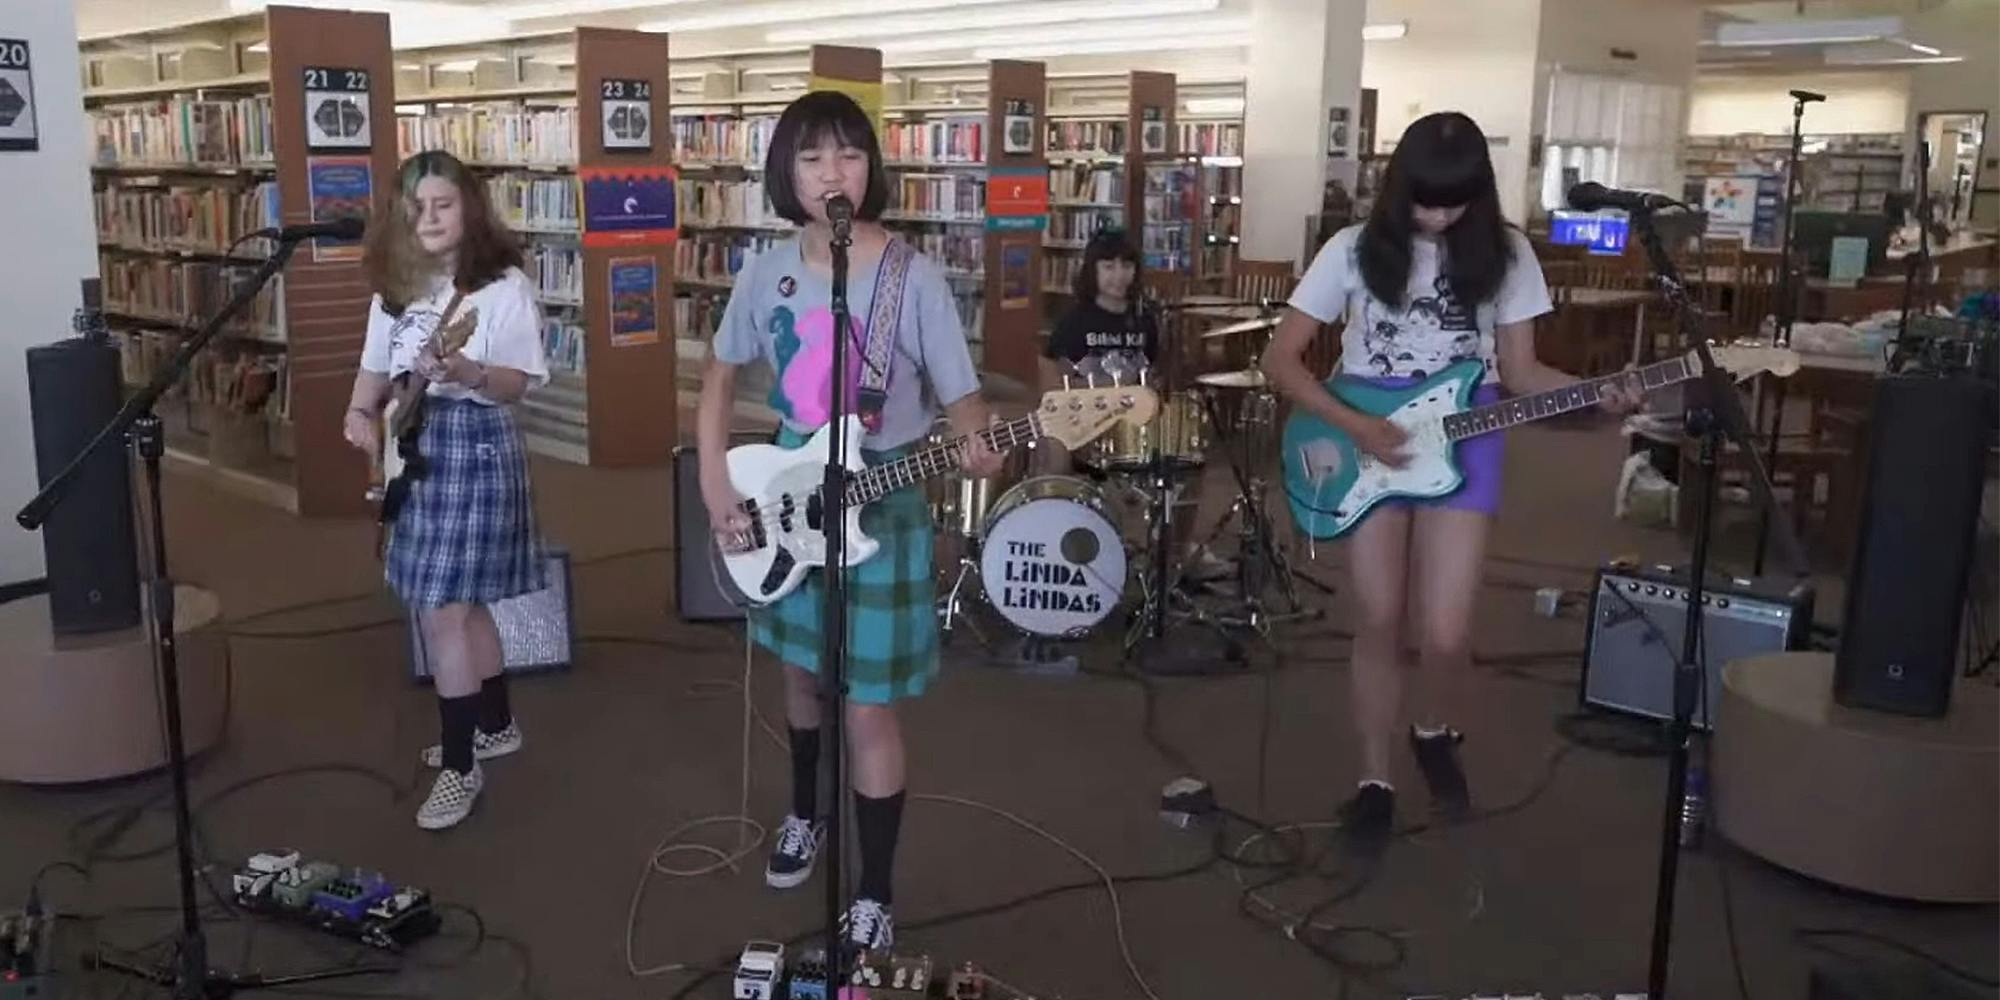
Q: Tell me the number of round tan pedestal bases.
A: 2